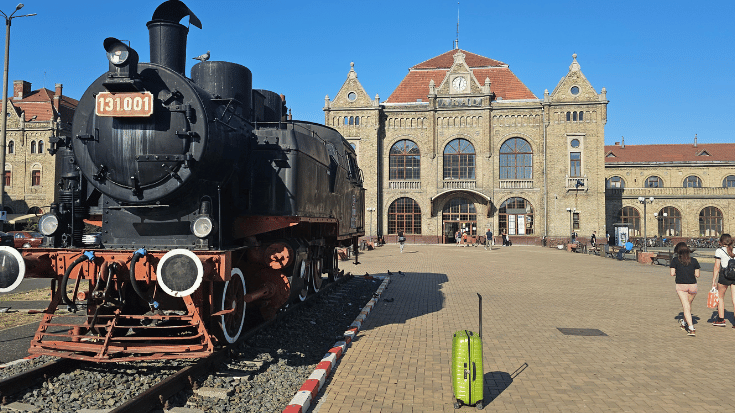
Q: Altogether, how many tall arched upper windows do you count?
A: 3